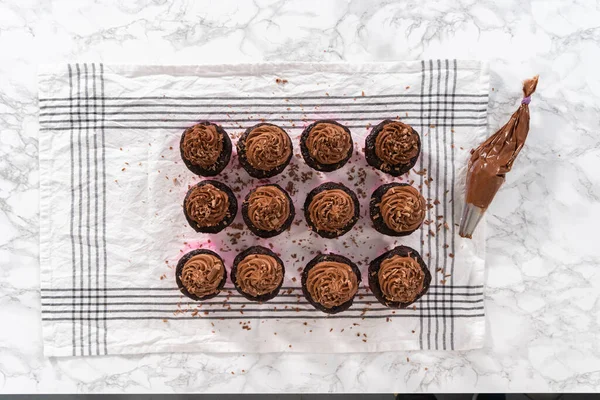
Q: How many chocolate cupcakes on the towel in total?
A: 12